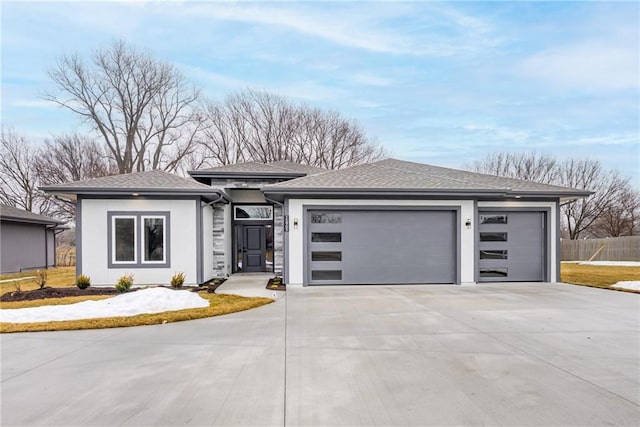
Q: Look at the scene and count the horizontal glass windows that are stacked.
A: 8